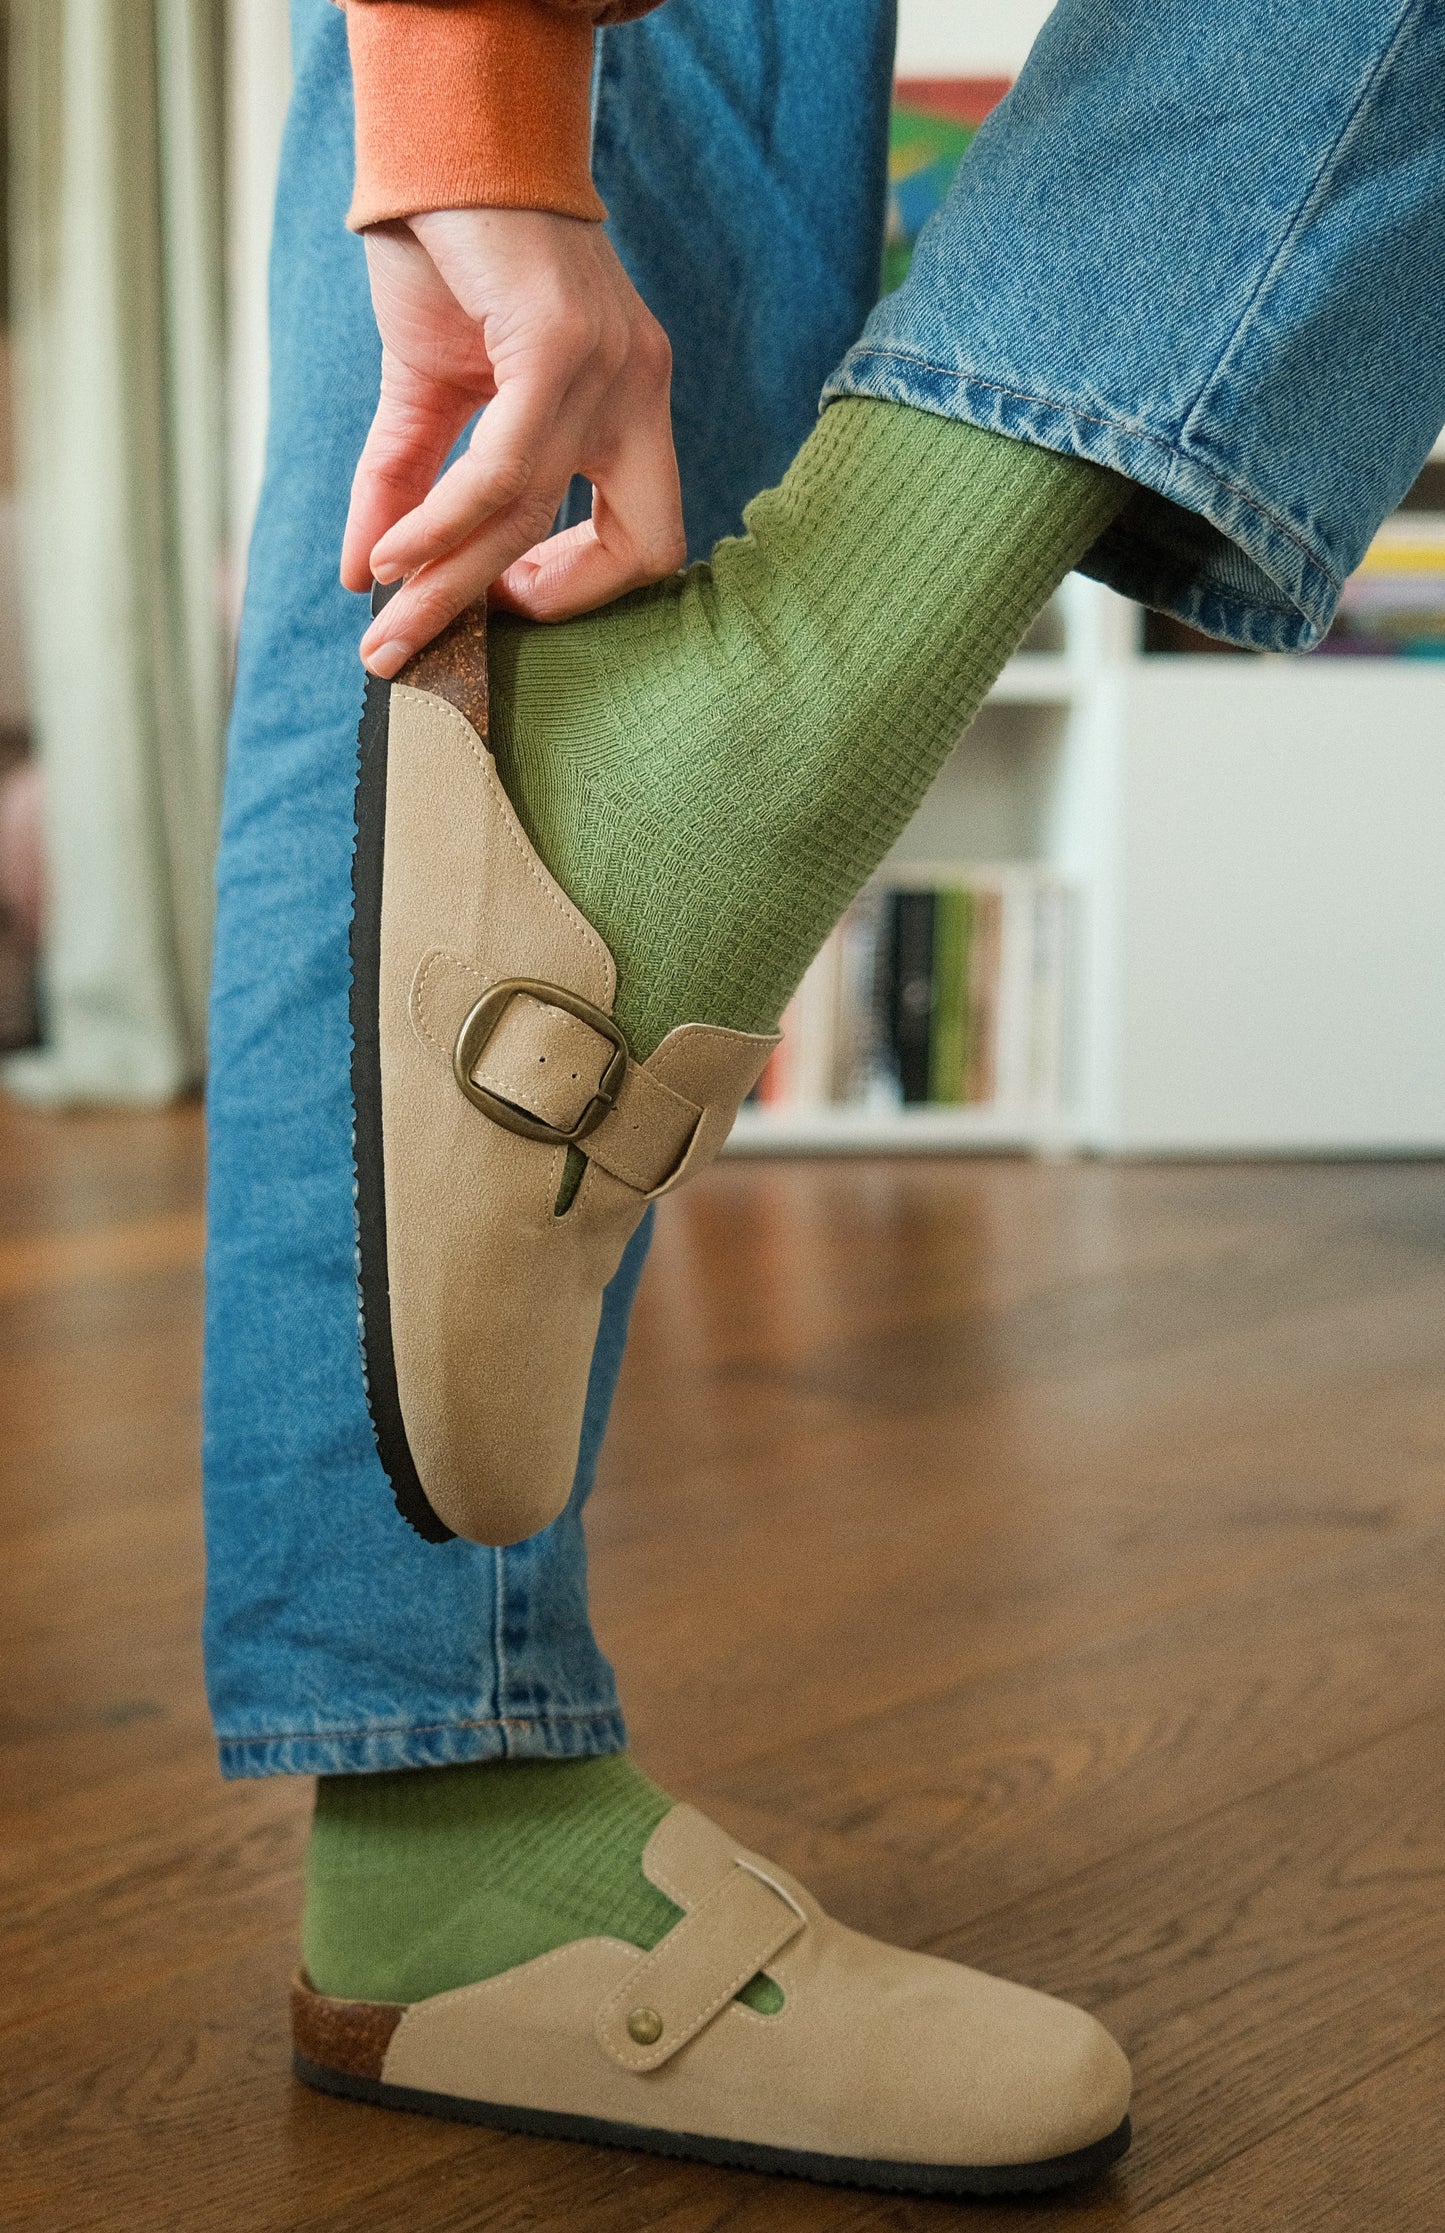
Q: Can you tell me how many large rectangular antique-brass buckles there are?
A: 1